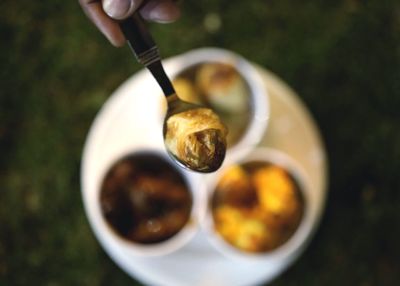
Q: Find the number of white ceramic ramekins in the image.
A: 3